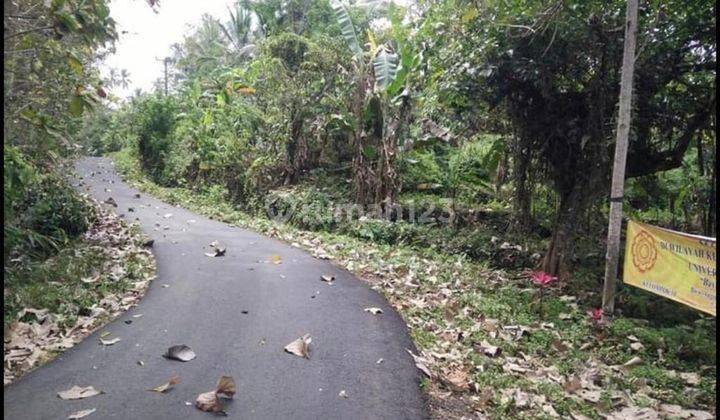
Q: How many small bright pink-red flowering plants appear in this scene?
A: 2